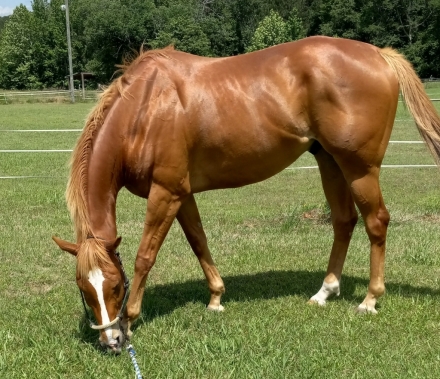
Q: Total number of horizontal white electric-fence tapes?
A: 3